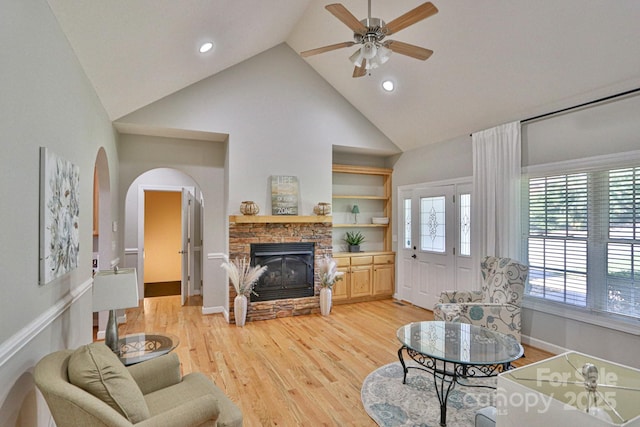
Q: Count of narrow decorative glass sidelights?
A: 2